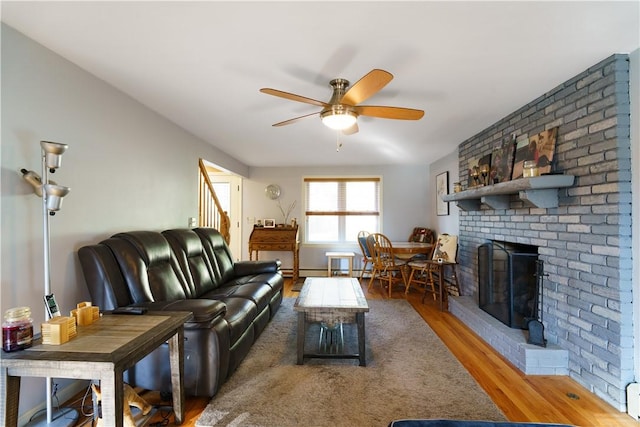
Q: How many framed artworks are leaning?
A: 3